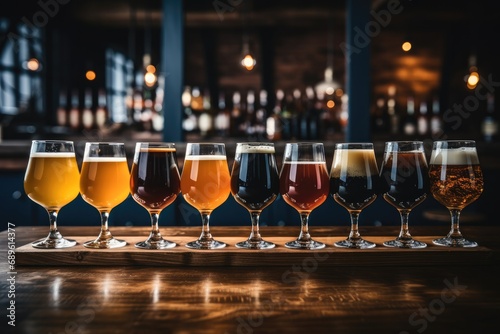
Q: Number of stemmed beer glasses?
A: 9